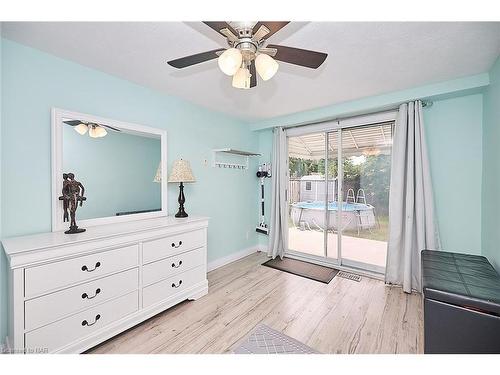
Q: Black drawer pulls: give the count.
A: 6